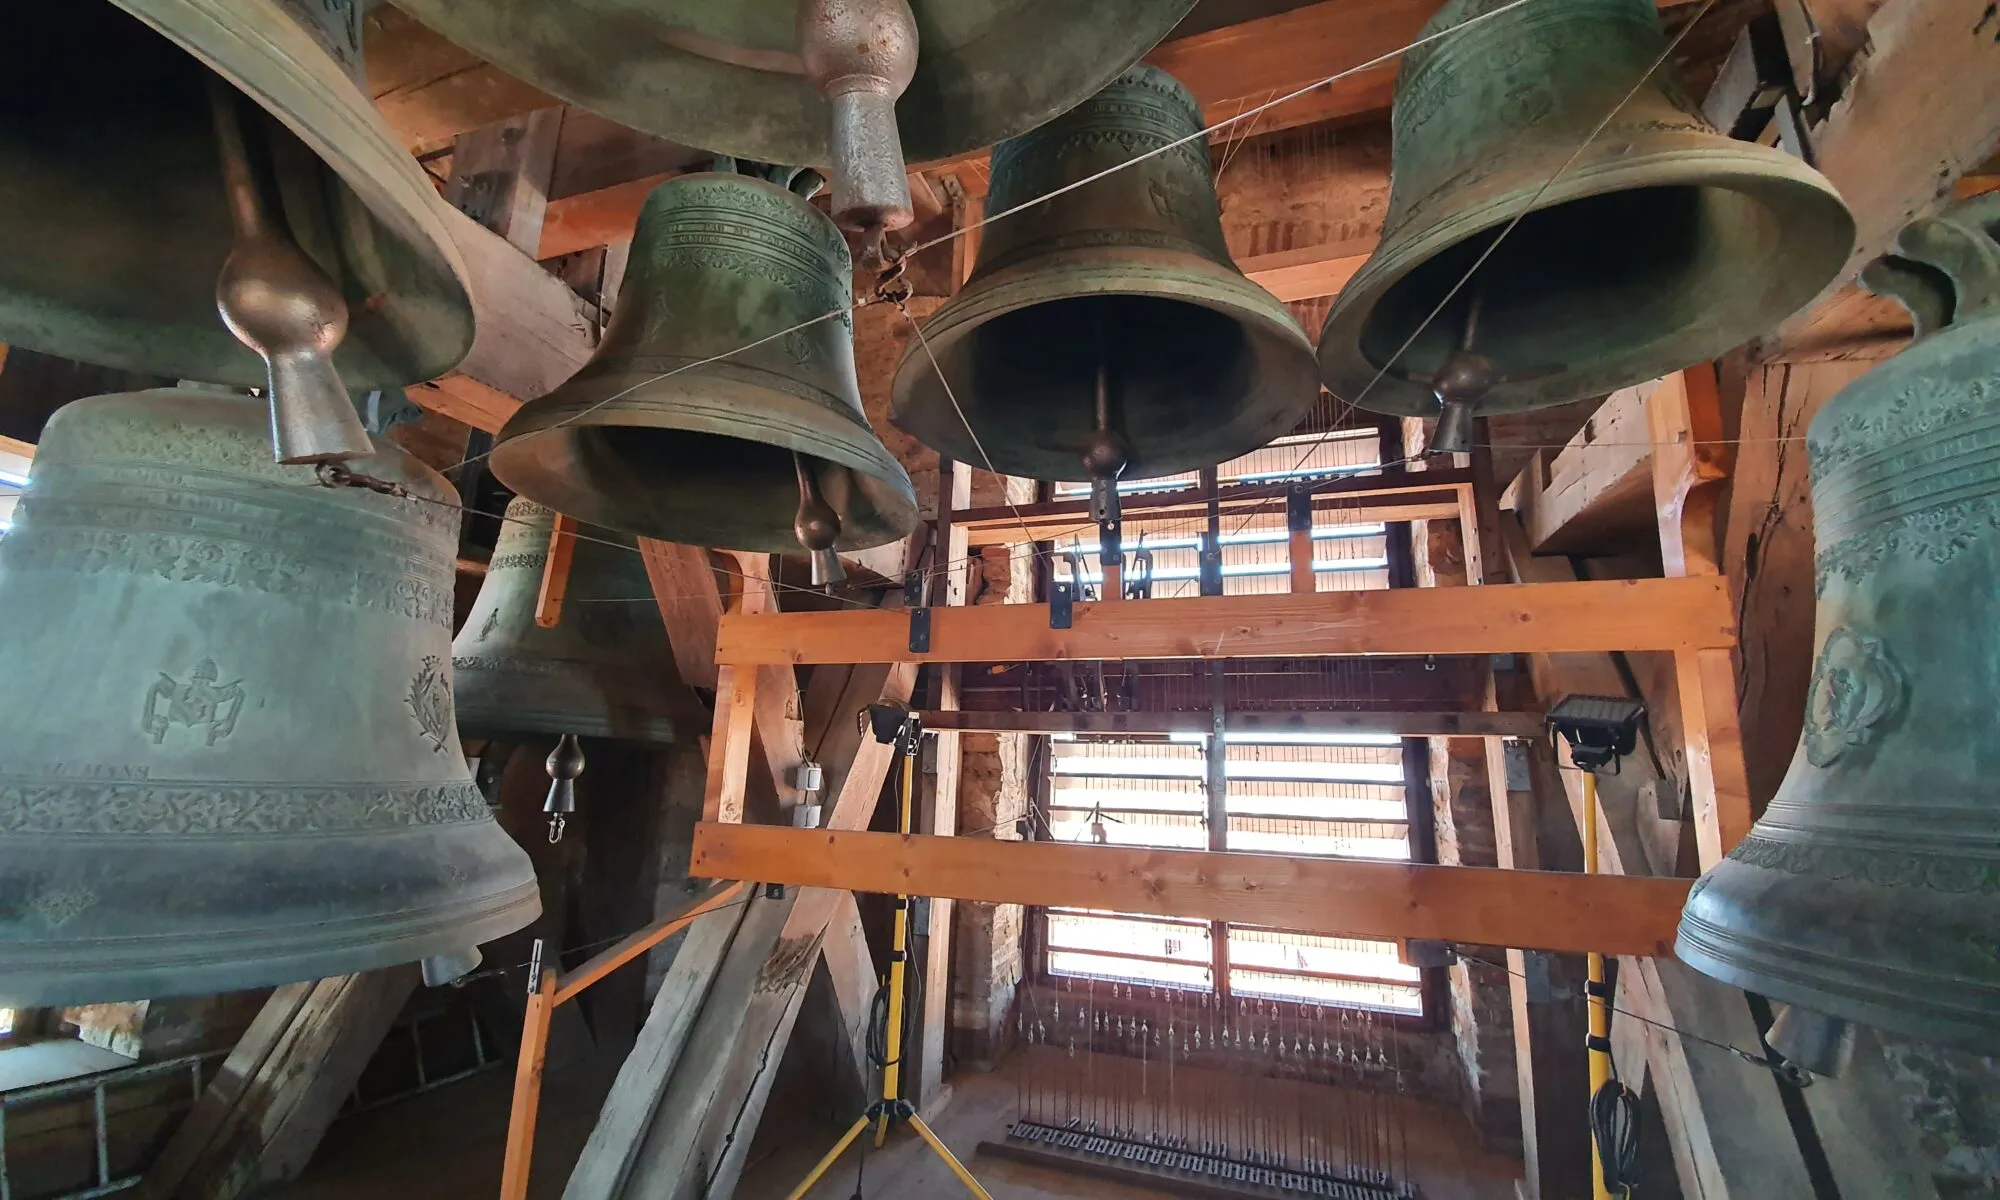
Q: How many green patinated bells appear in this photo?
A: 8